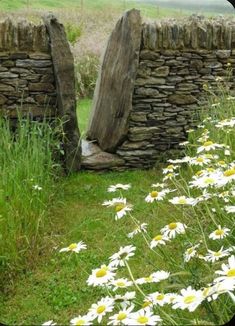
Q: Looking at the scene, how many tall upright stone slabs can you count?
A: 2